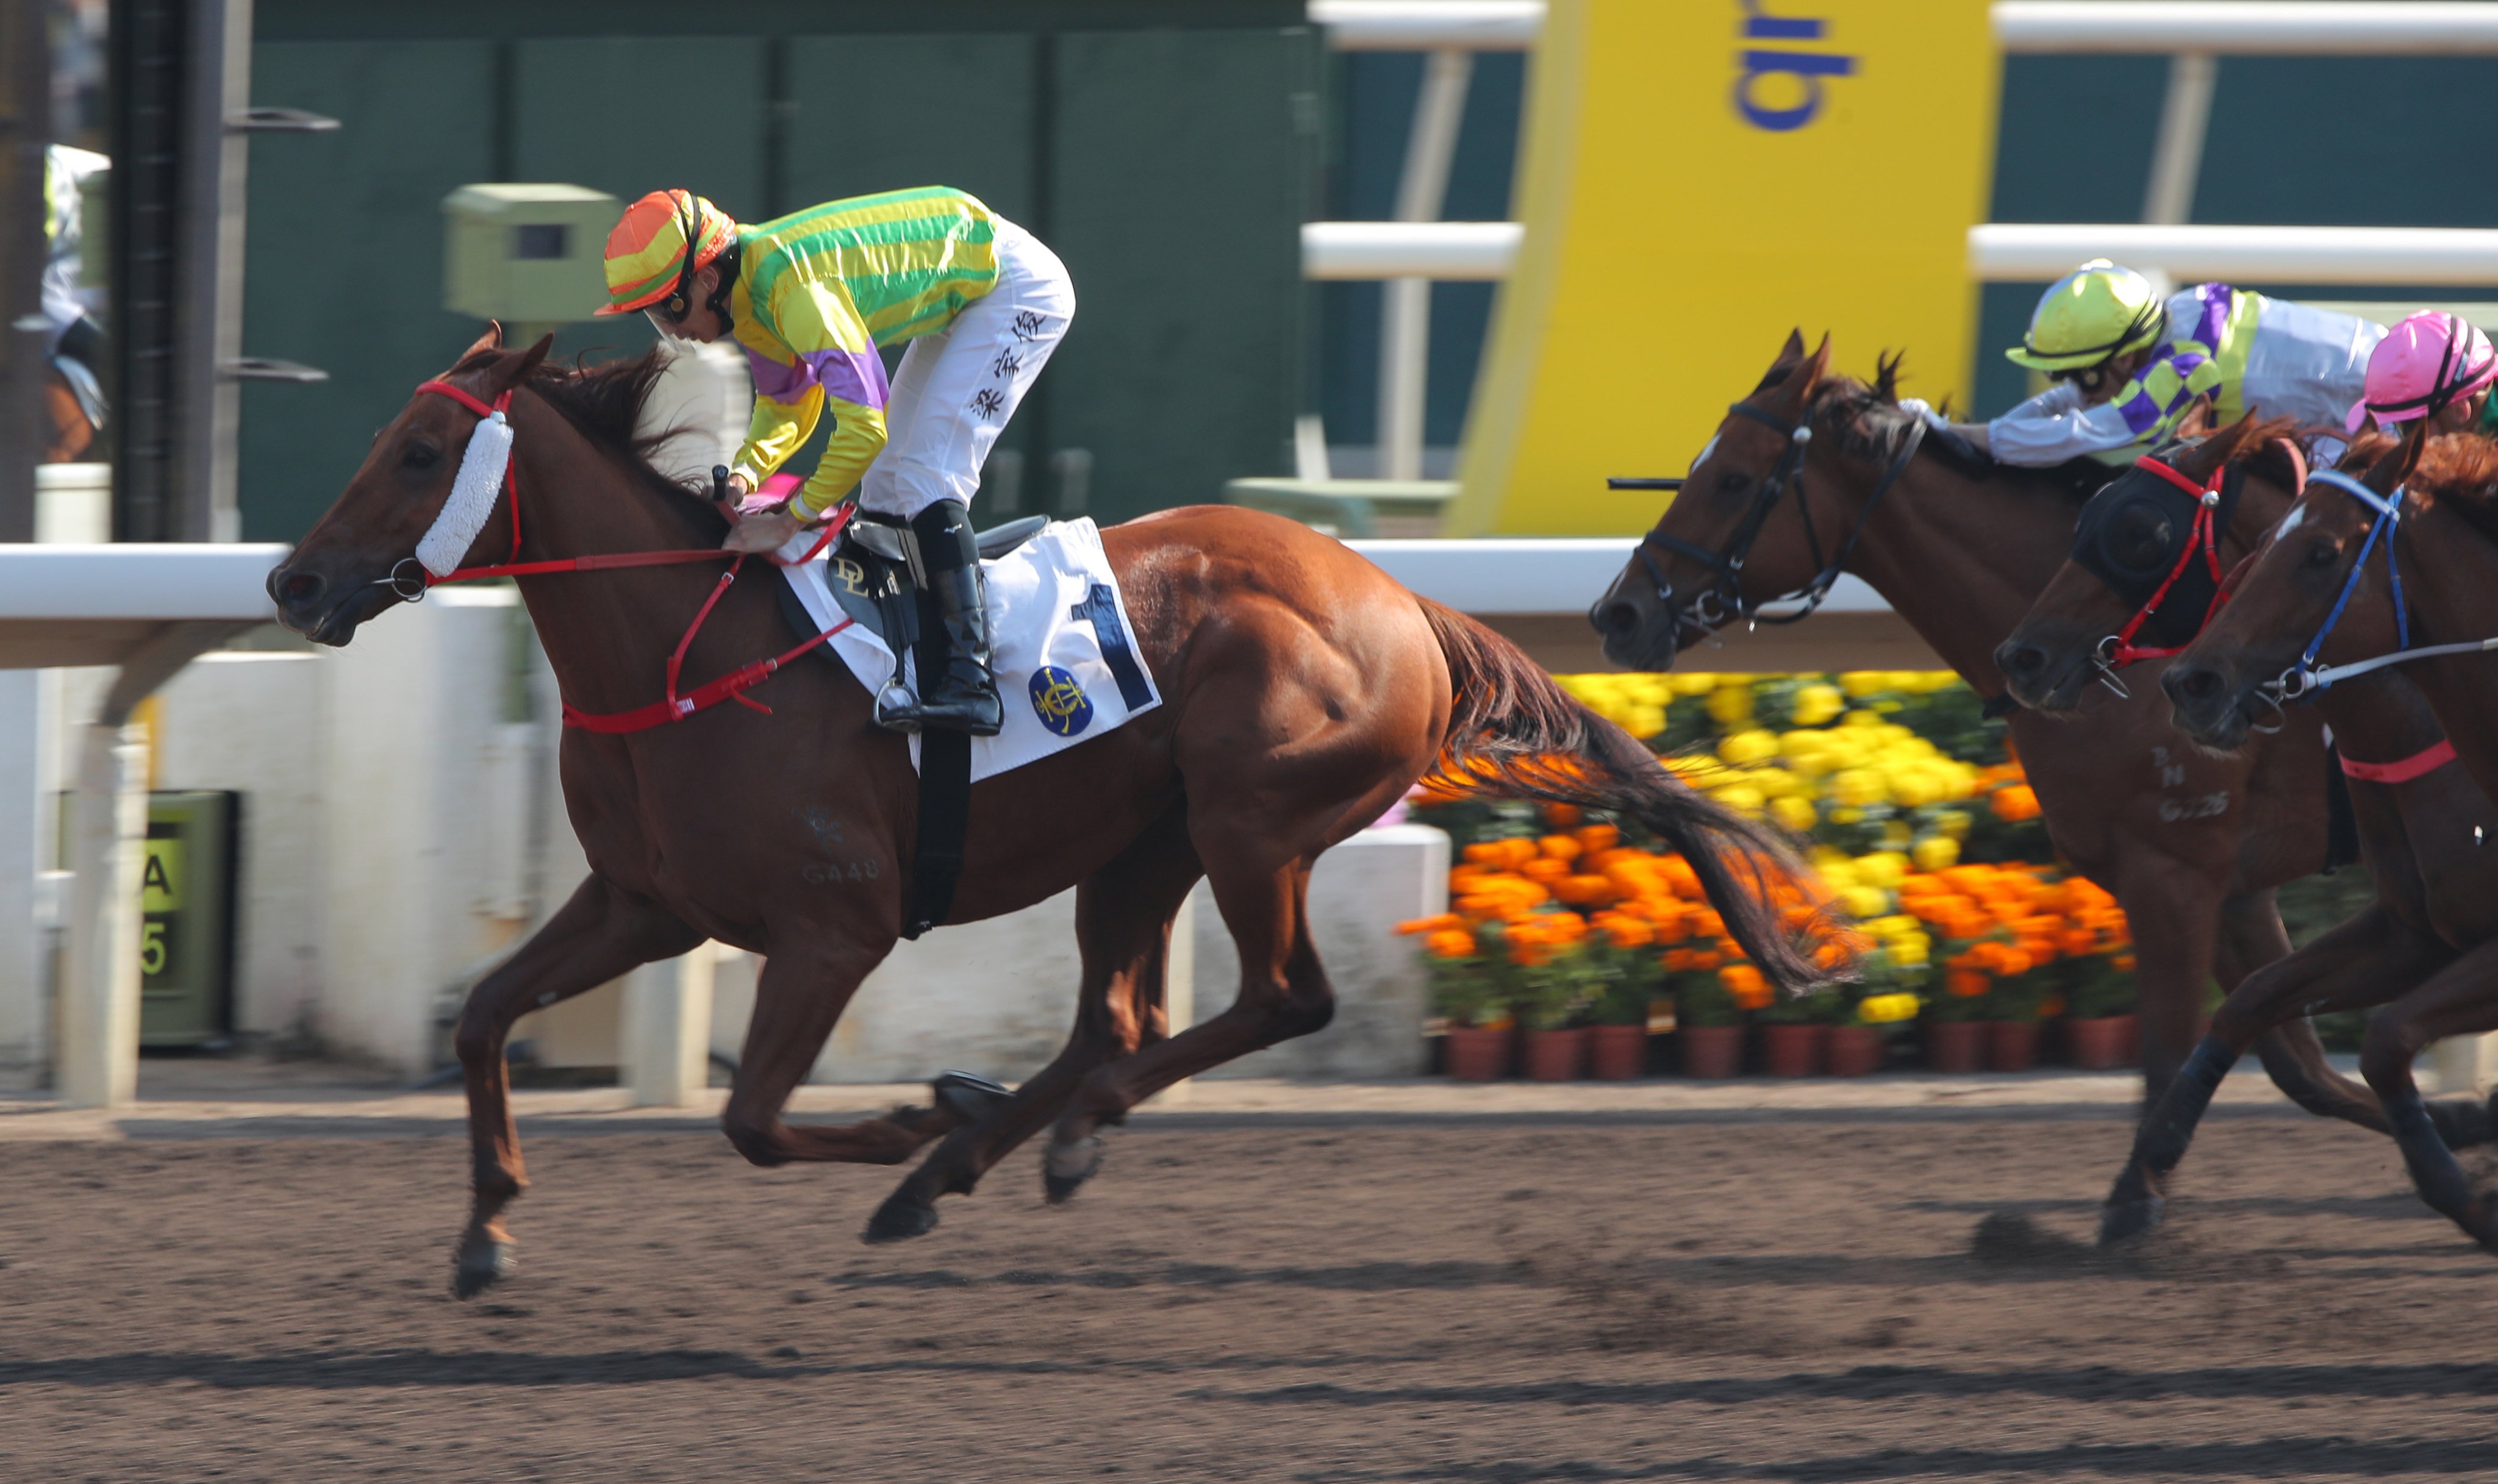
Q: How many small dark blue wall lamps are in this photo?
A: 0